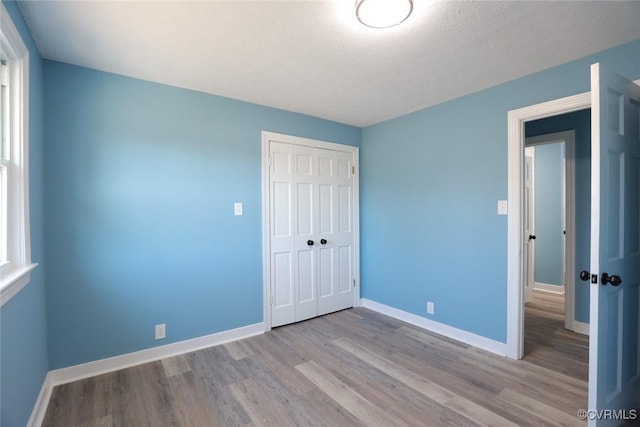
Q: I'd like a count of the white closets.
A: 1